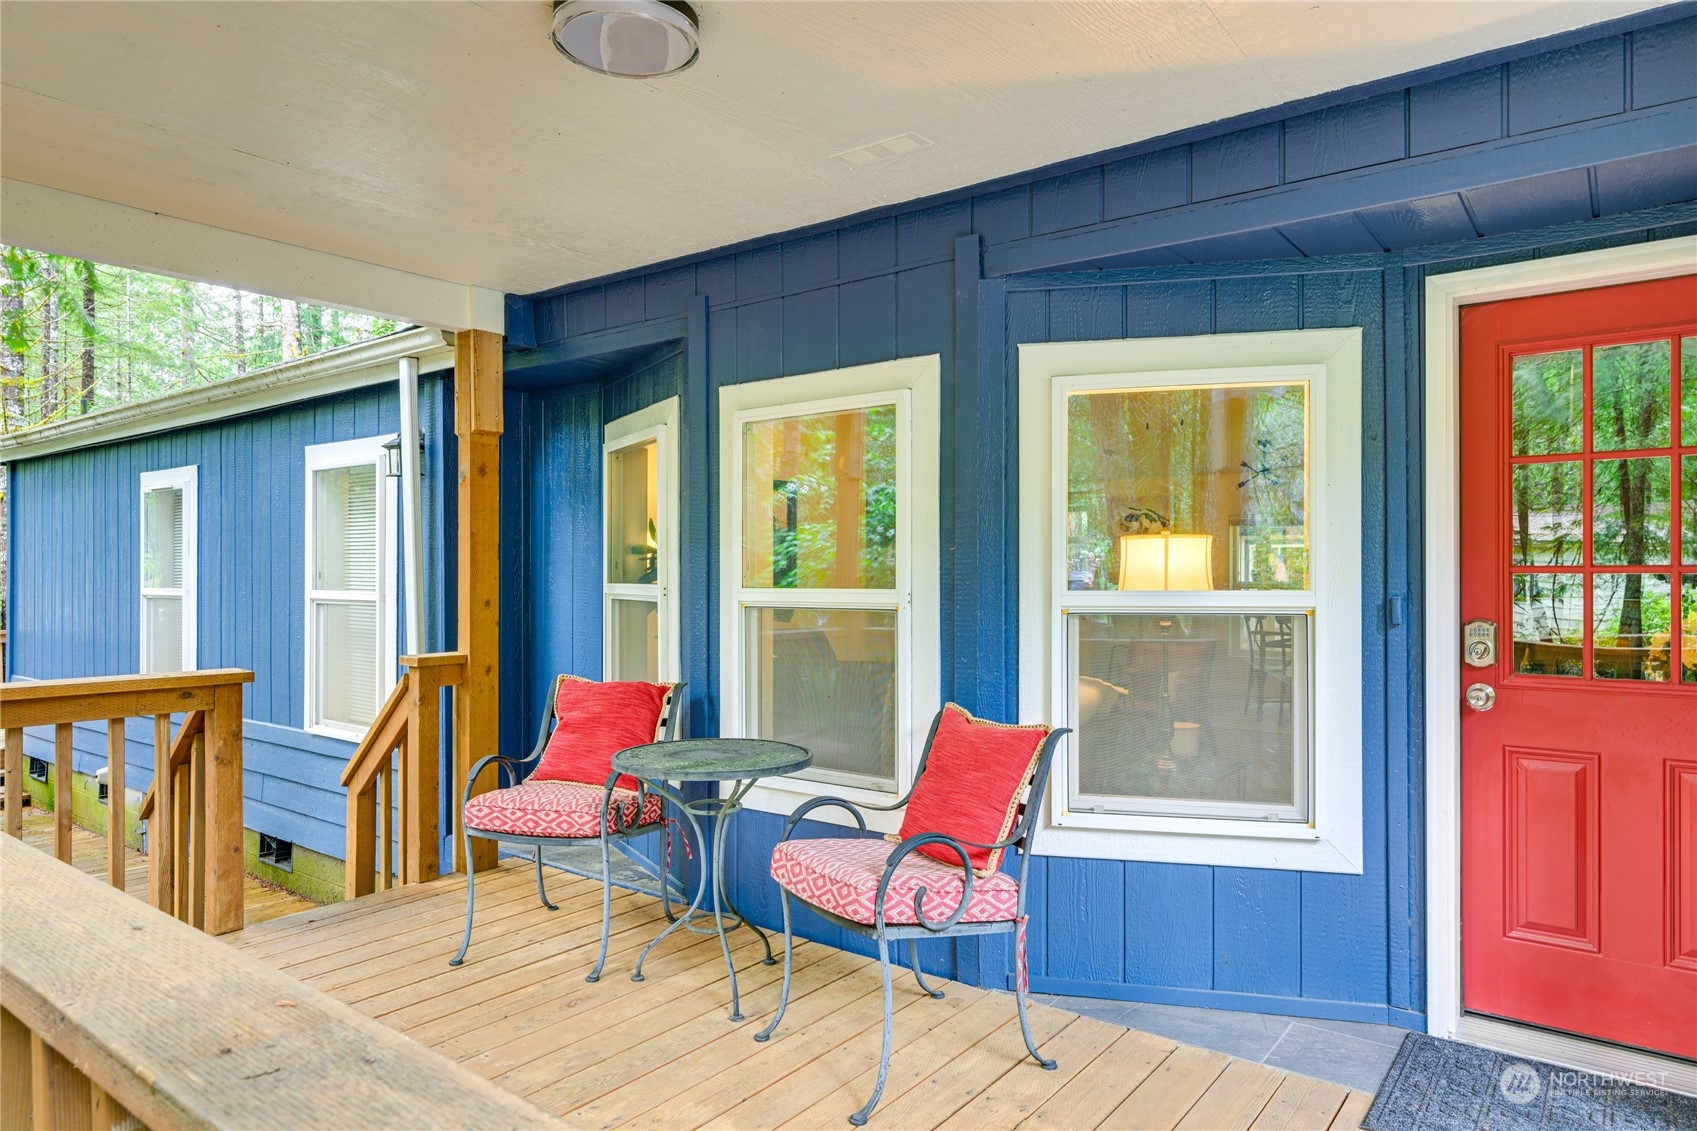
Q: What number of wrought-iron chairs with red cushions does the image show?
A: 2